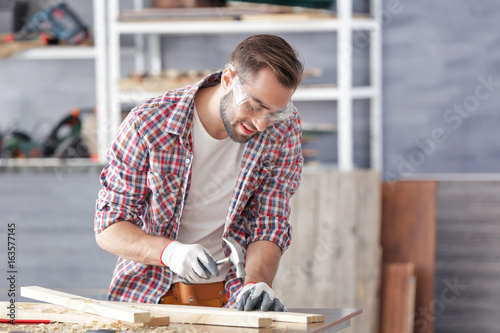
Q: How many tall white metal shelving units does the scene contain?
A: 2